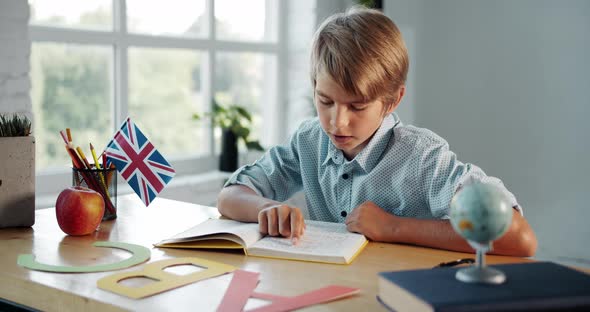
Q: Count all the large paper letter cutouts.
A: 3